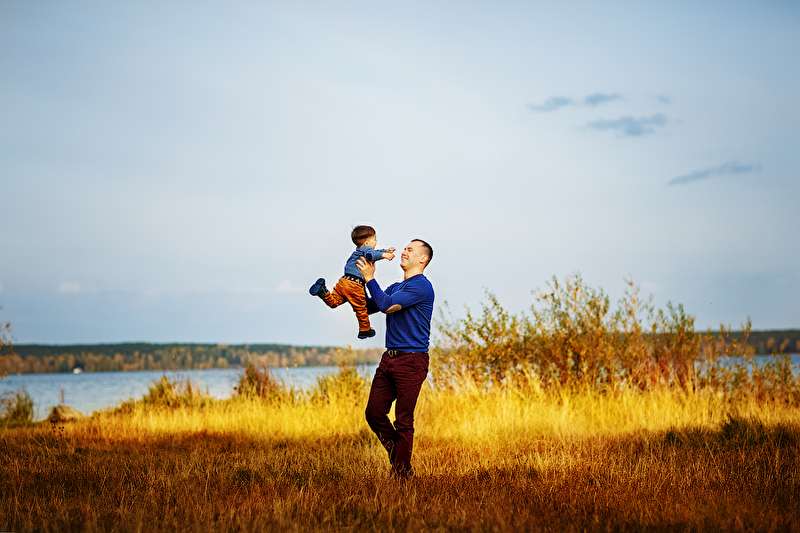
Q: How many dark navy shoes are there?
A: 2